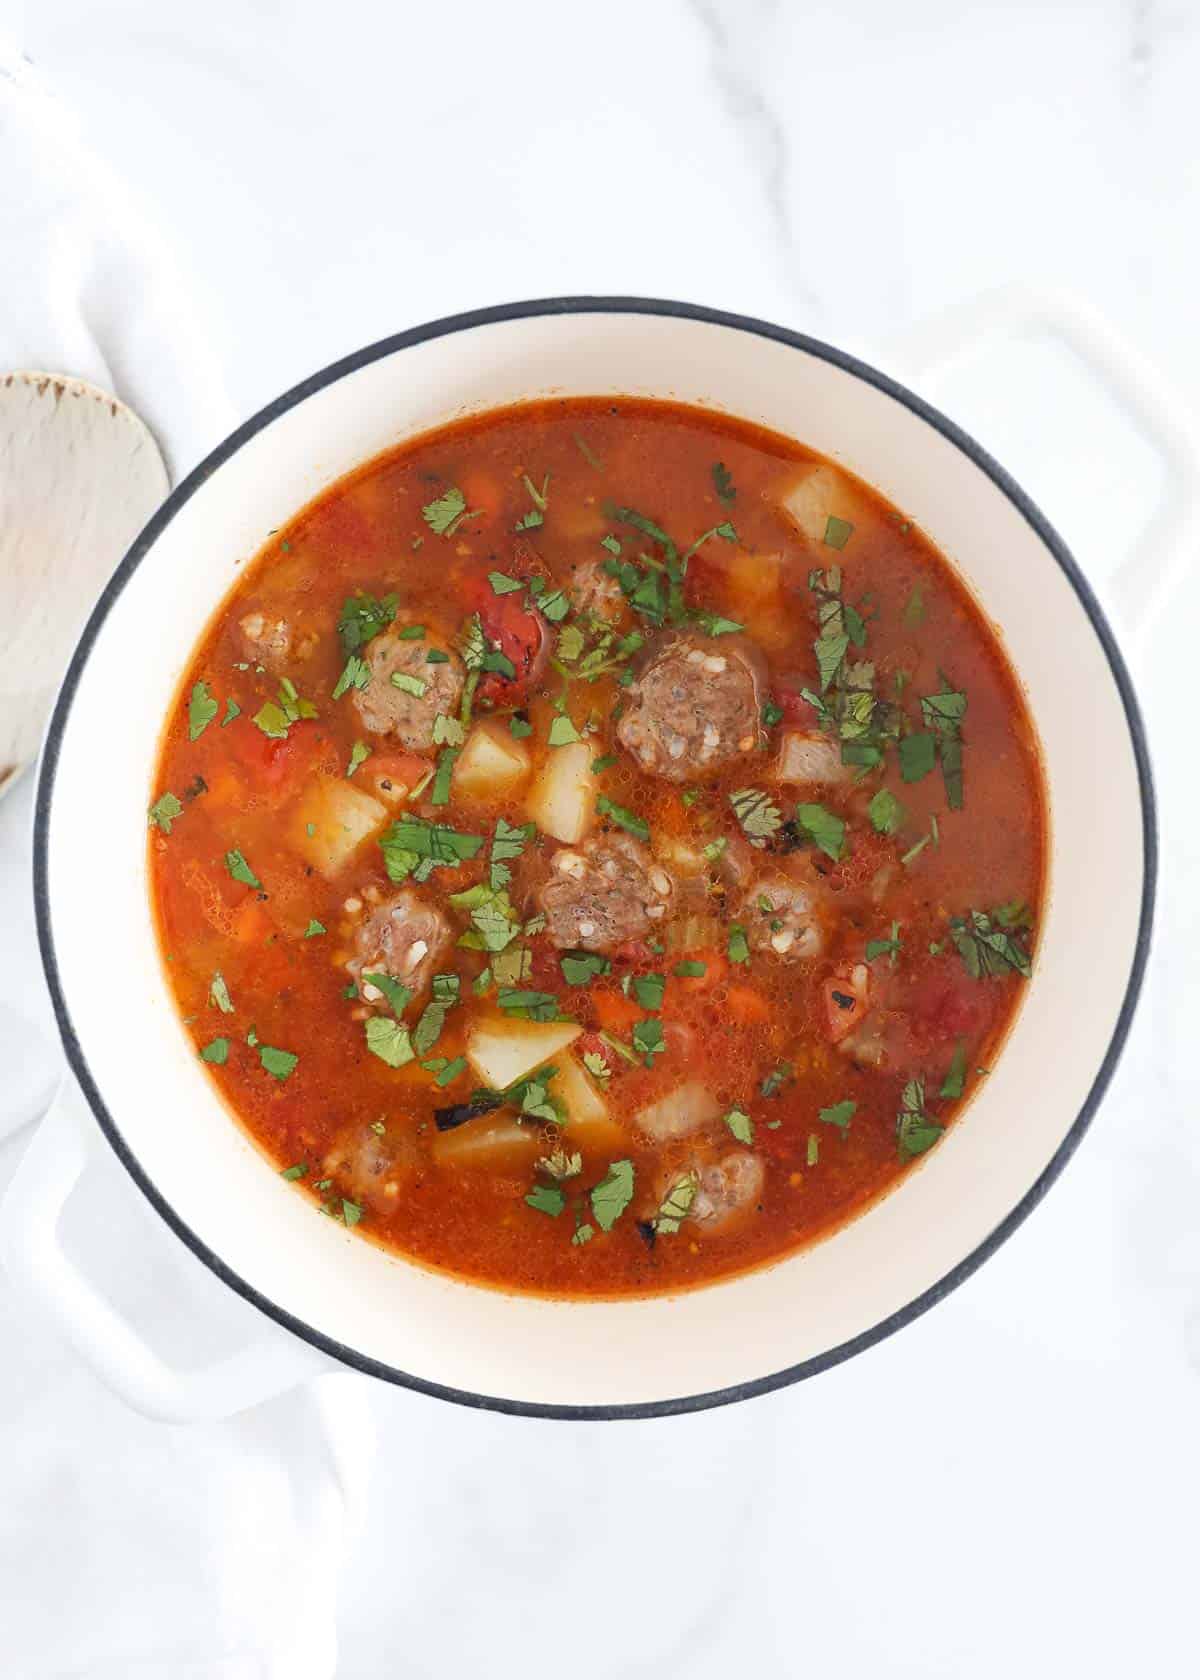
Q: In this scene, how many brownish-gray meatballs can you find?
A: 9